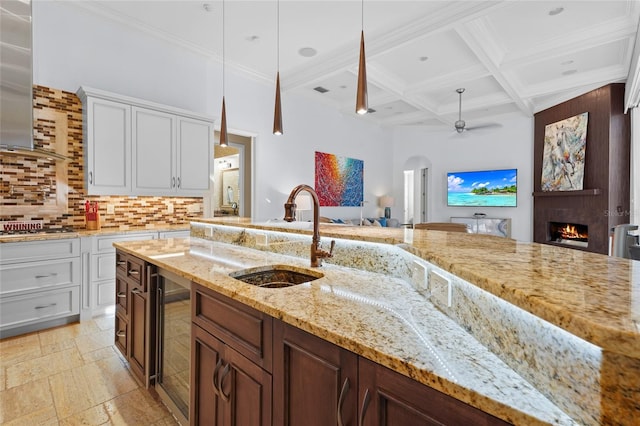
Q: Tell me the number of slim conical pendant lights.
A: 3